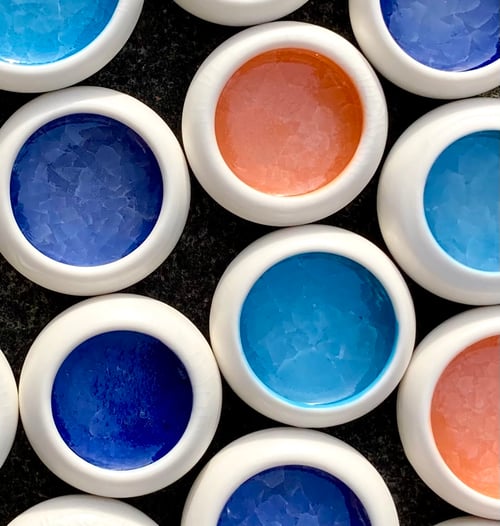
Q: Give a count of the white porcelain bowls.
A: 13